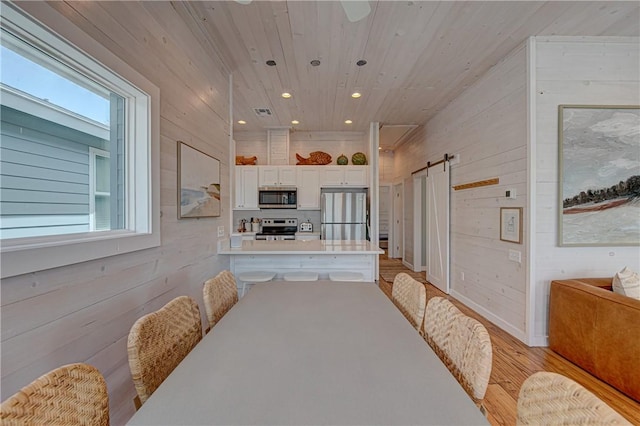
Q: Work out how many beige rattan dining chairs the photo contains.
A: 6